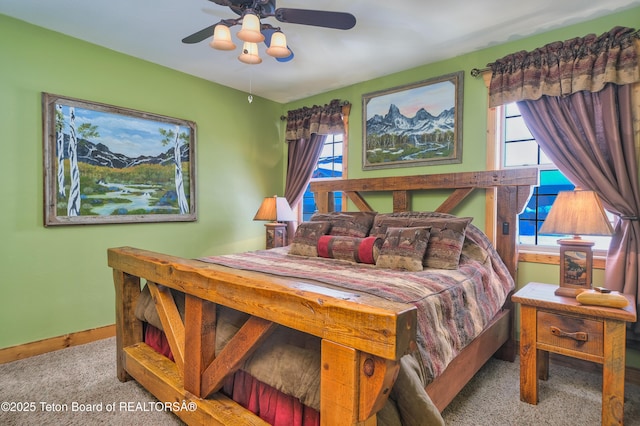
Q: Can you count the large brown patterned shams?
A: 2